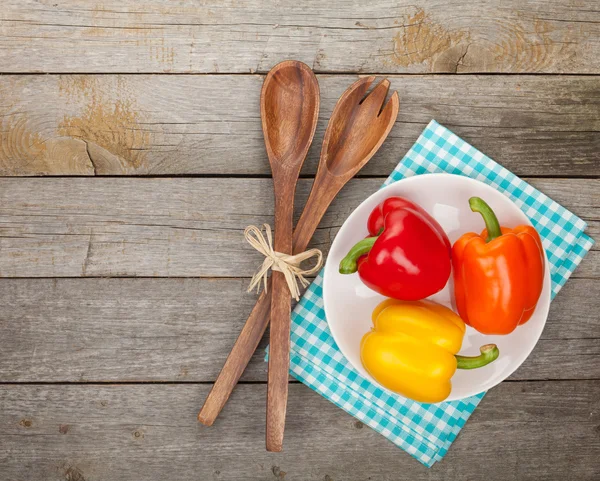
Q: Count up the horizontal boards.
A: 5